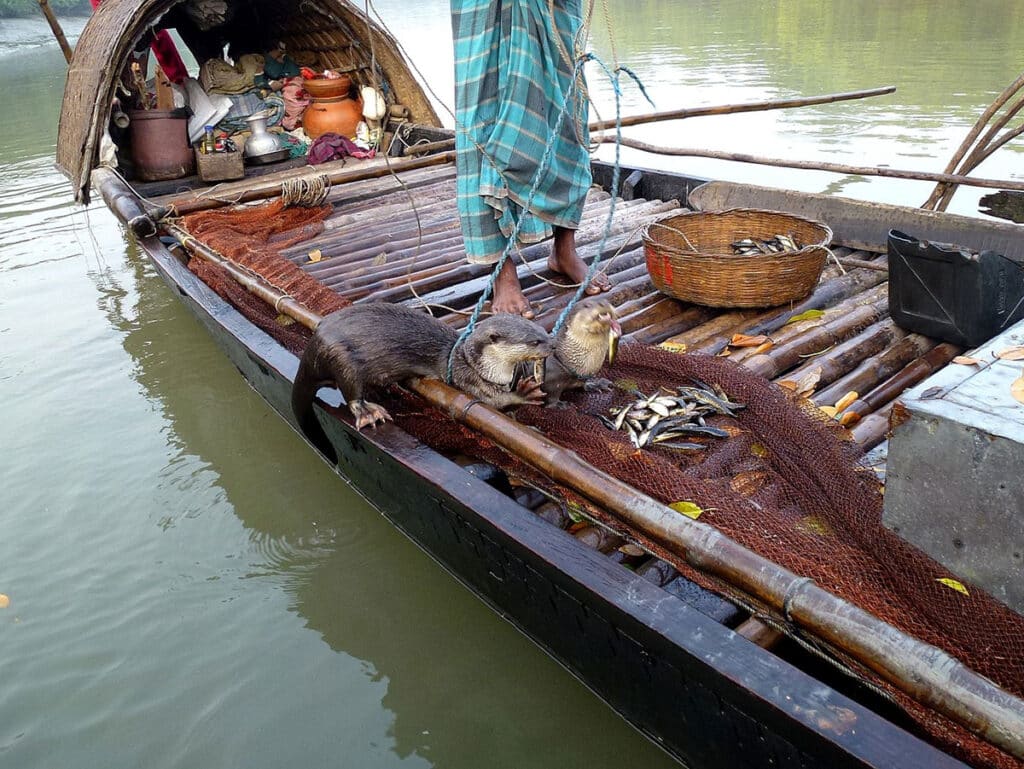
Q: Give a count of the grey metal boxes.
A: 1